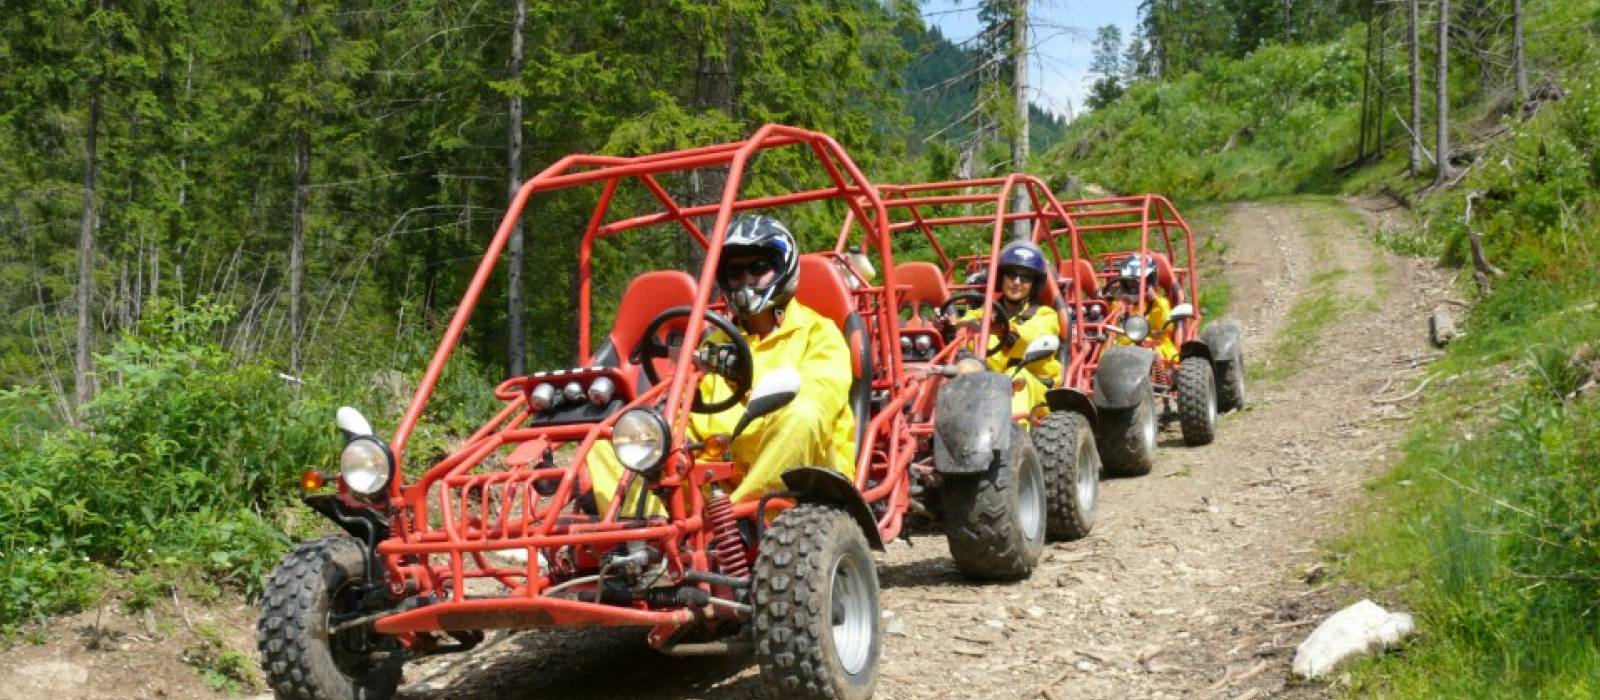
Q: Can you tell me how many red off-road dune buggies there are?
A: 3